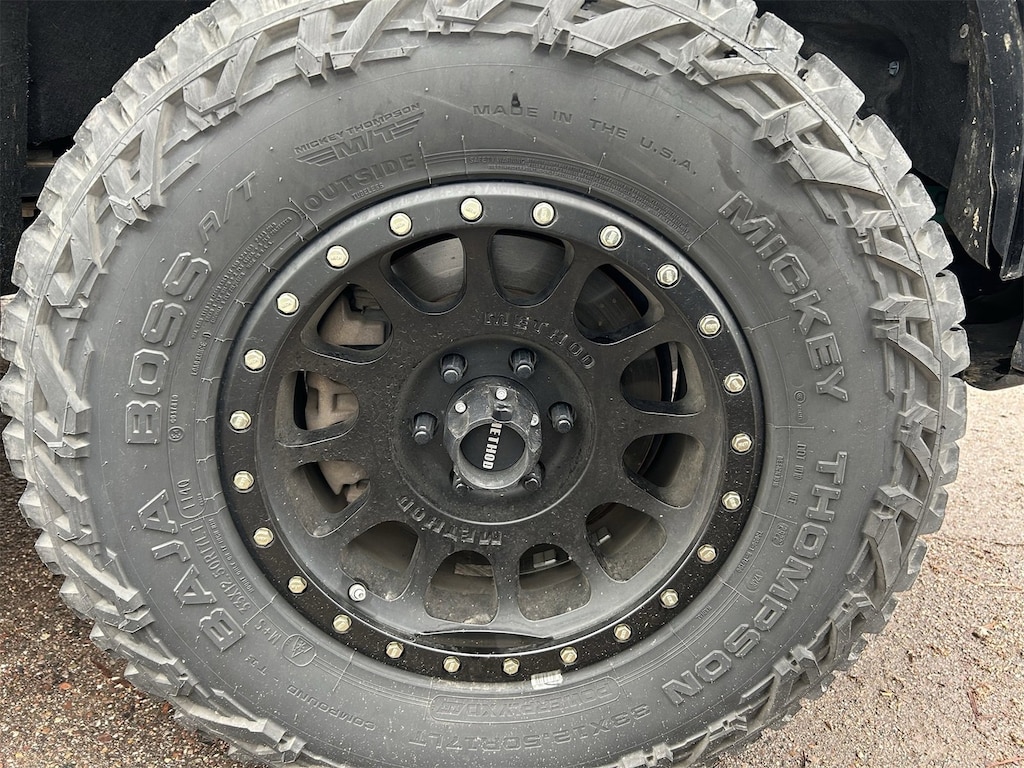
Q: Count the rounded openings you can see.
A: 12